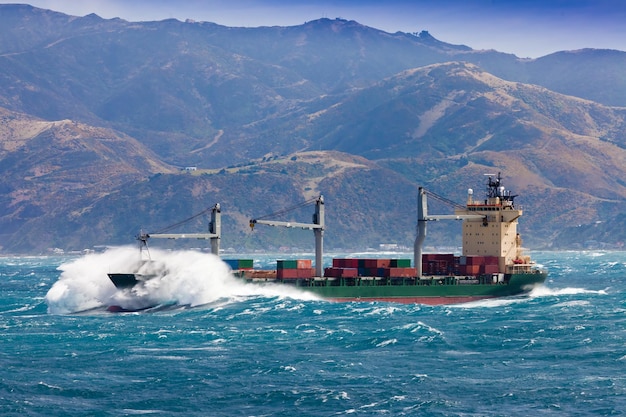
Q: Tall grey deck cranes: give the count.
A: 3